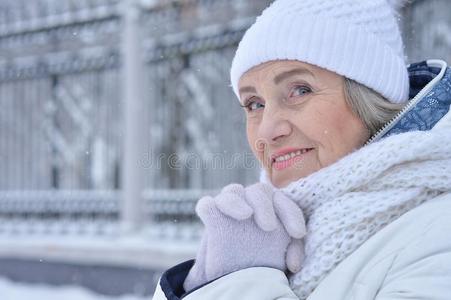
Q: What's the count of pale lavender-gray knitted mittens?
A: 2